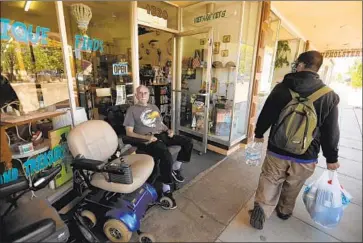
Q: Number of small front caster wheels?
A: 2